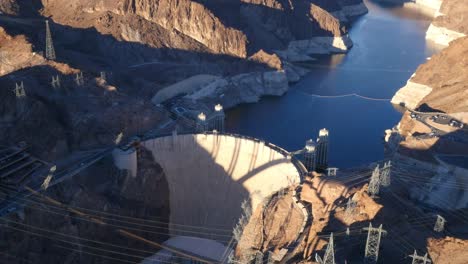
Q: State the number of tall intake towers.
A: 4